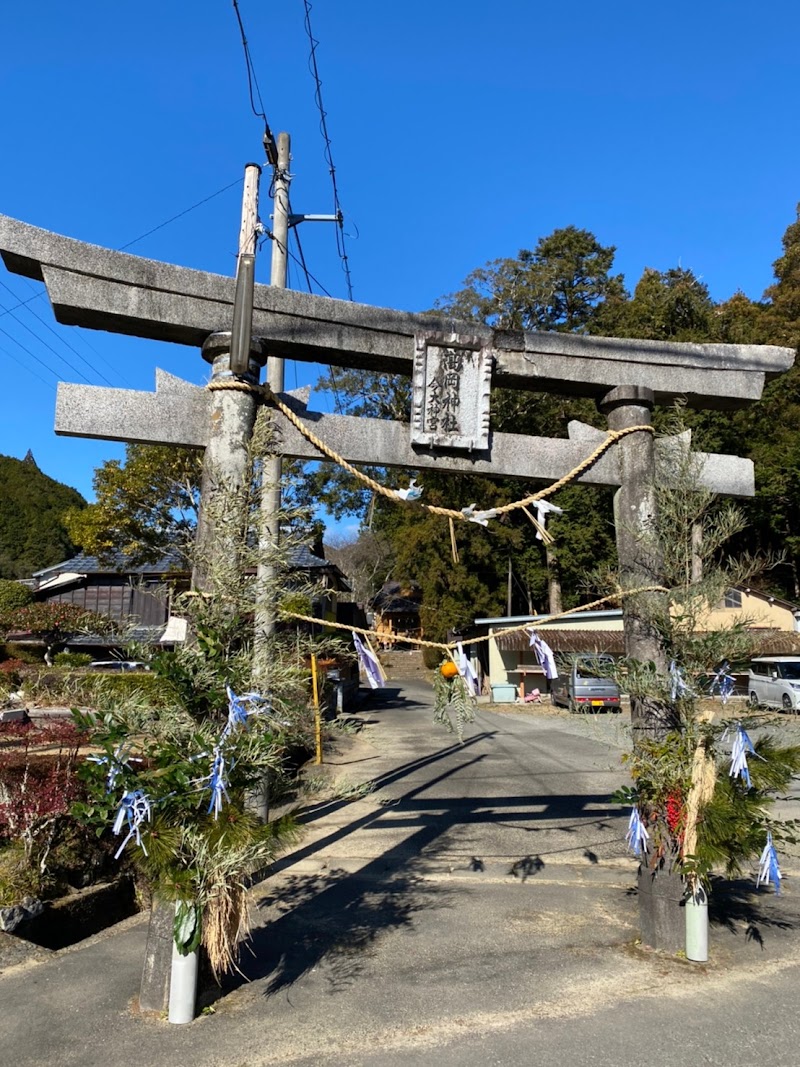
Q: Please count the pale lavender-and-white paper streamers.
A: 3